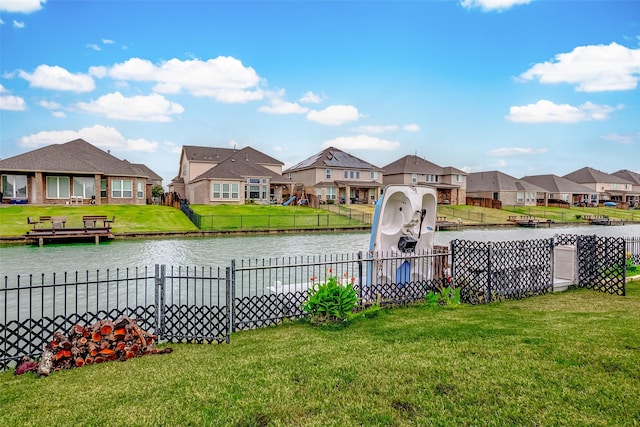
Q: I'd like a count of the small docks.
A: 4